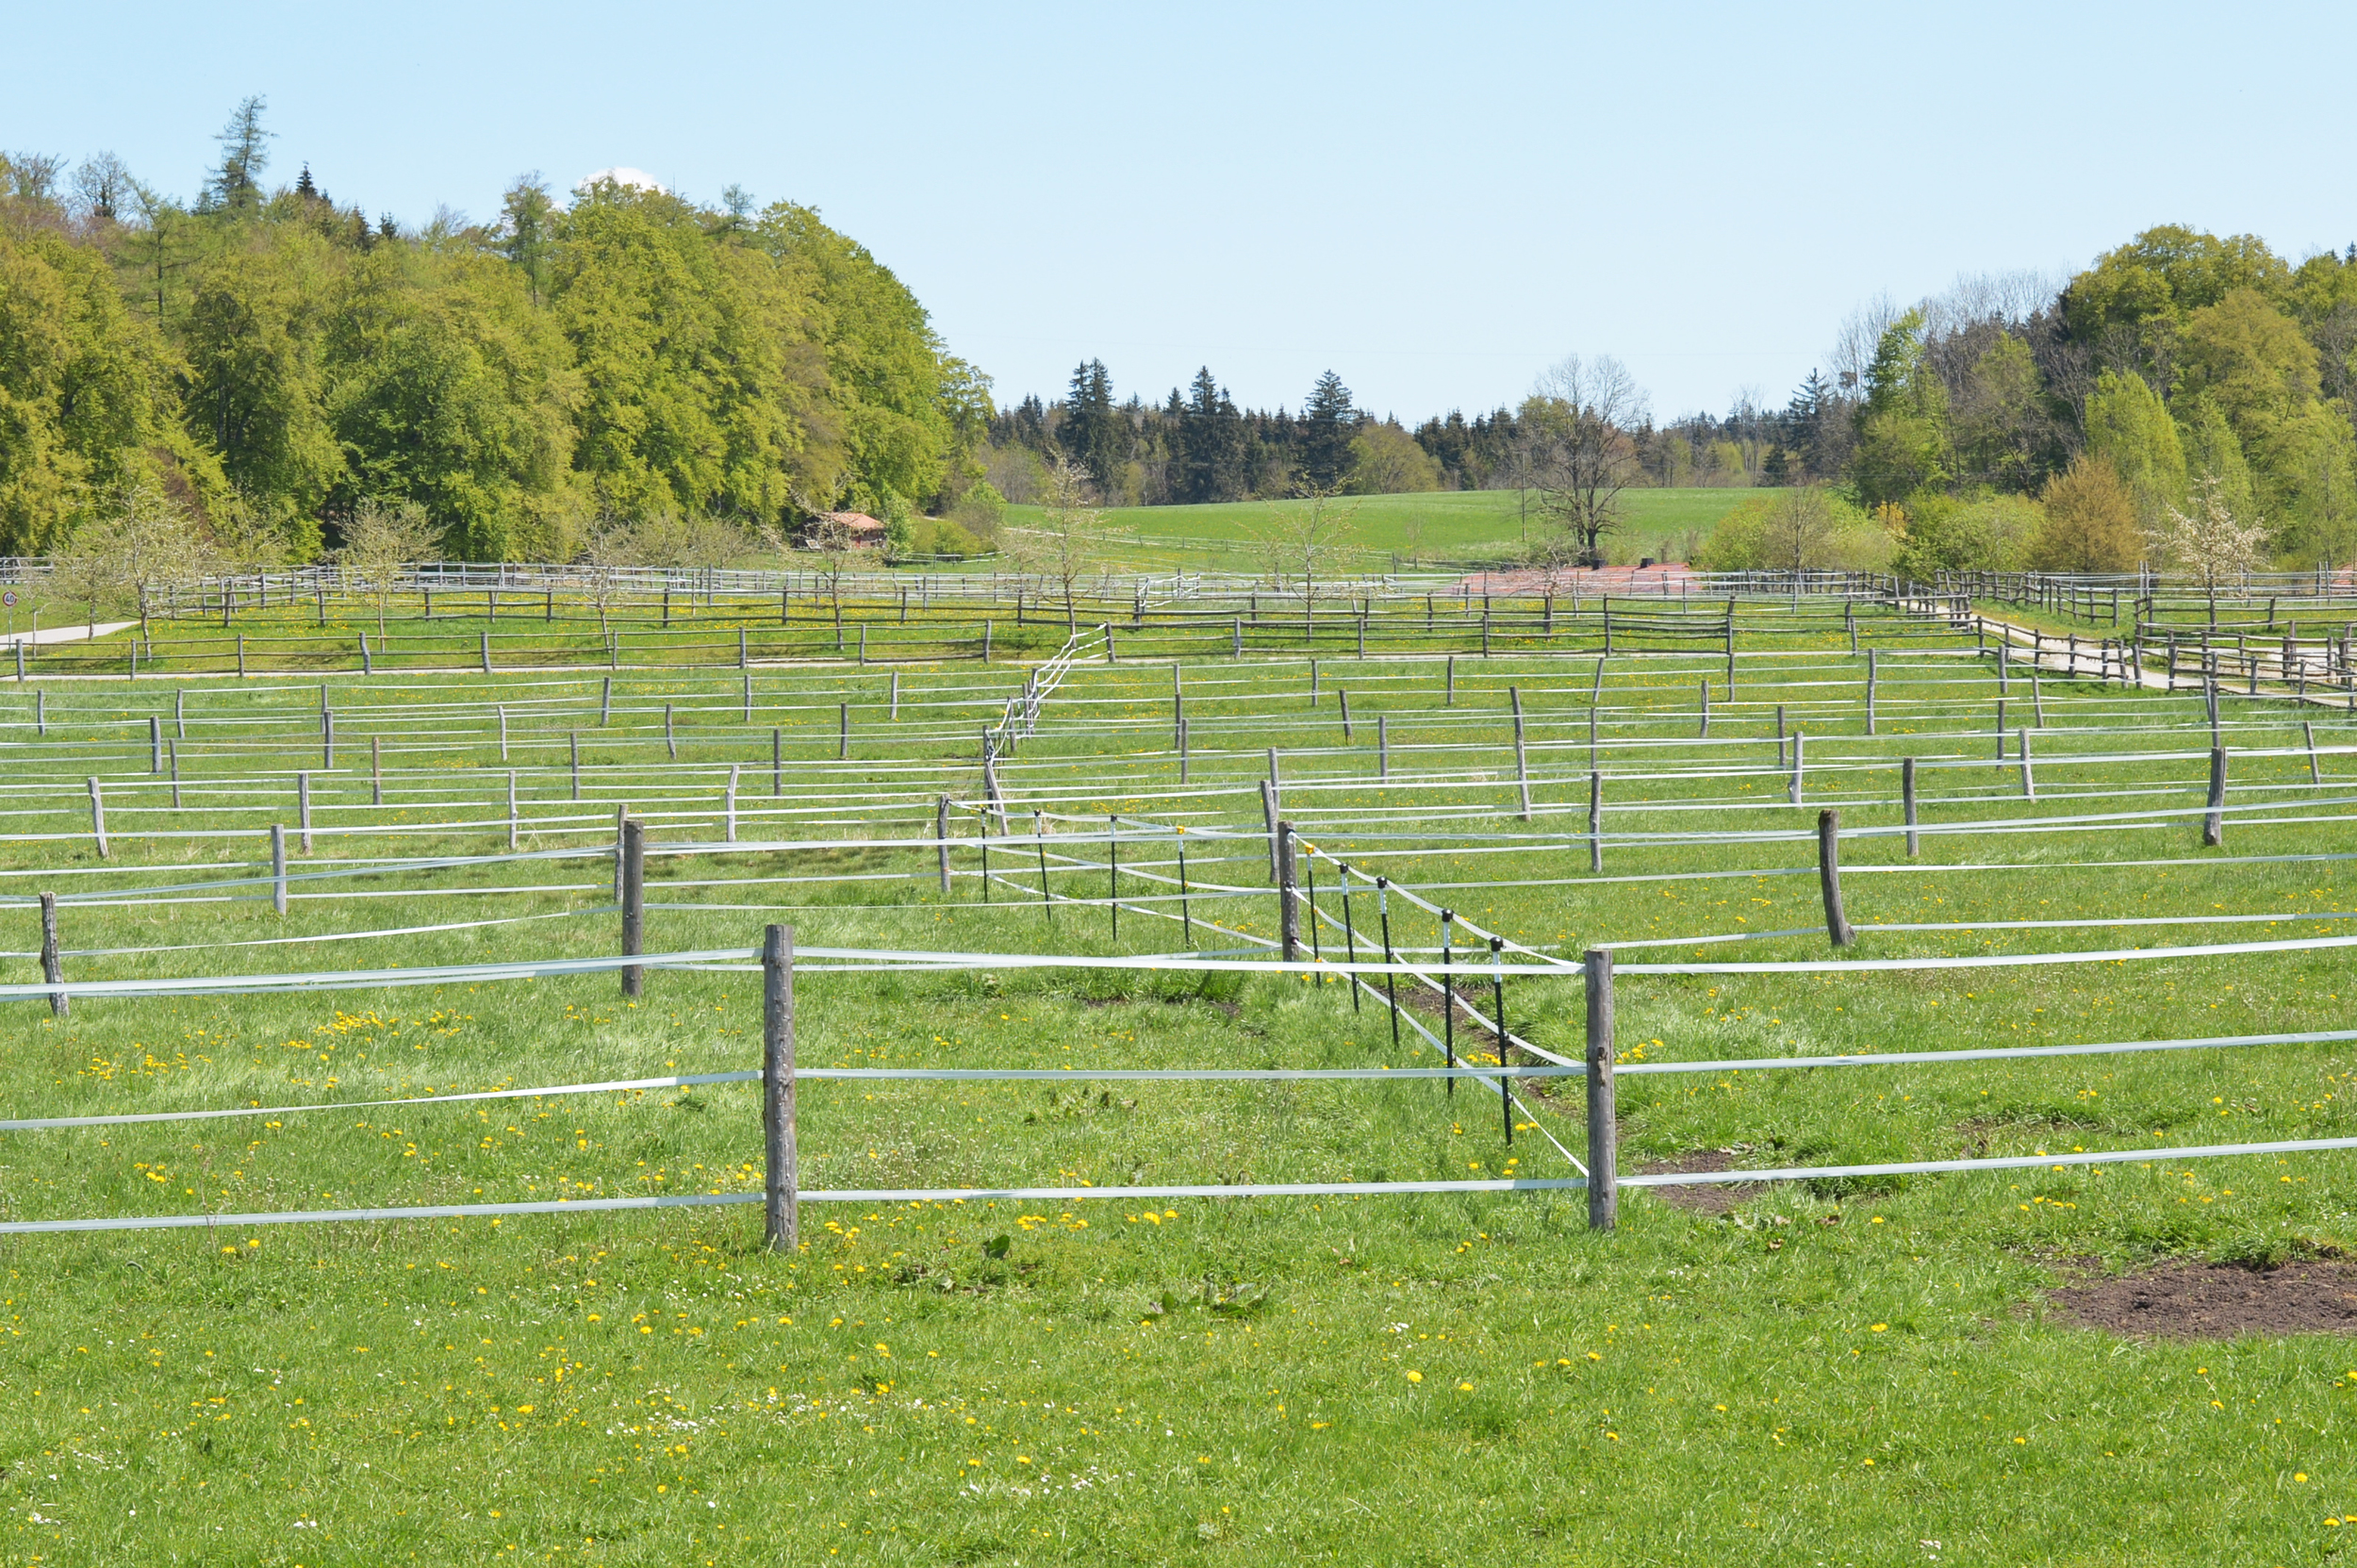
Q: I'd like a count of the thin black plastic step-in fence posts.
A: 9